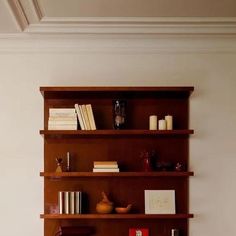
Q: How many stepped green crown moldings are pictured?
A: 0